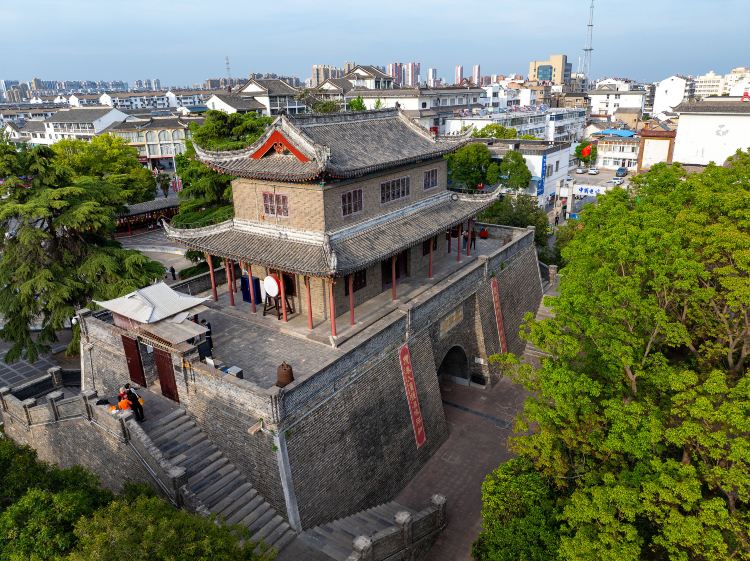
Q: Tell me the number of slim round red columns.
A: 13